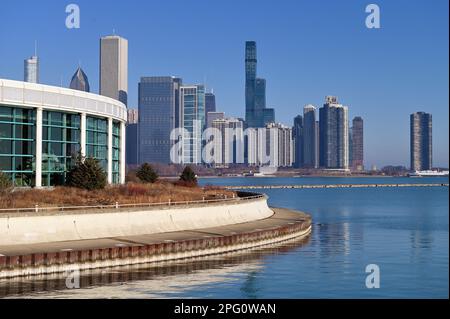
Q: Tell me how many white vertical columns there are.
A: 4